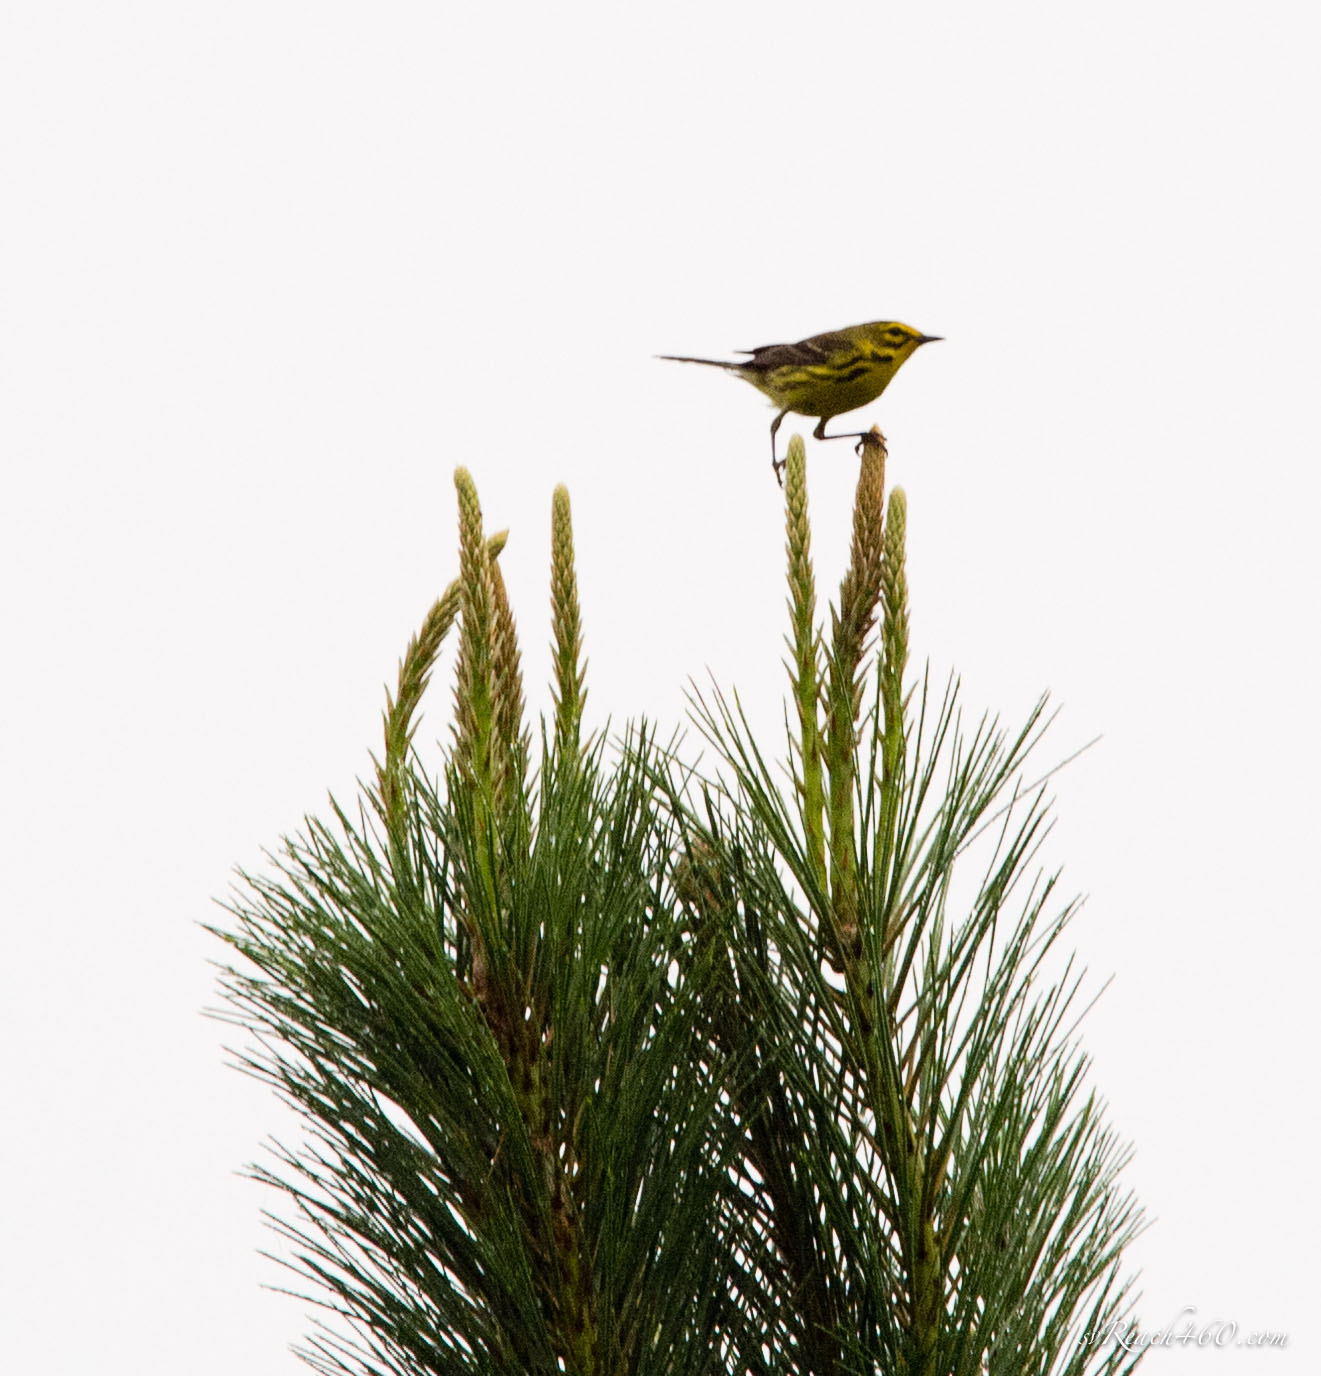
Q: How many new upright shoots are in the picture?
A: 7